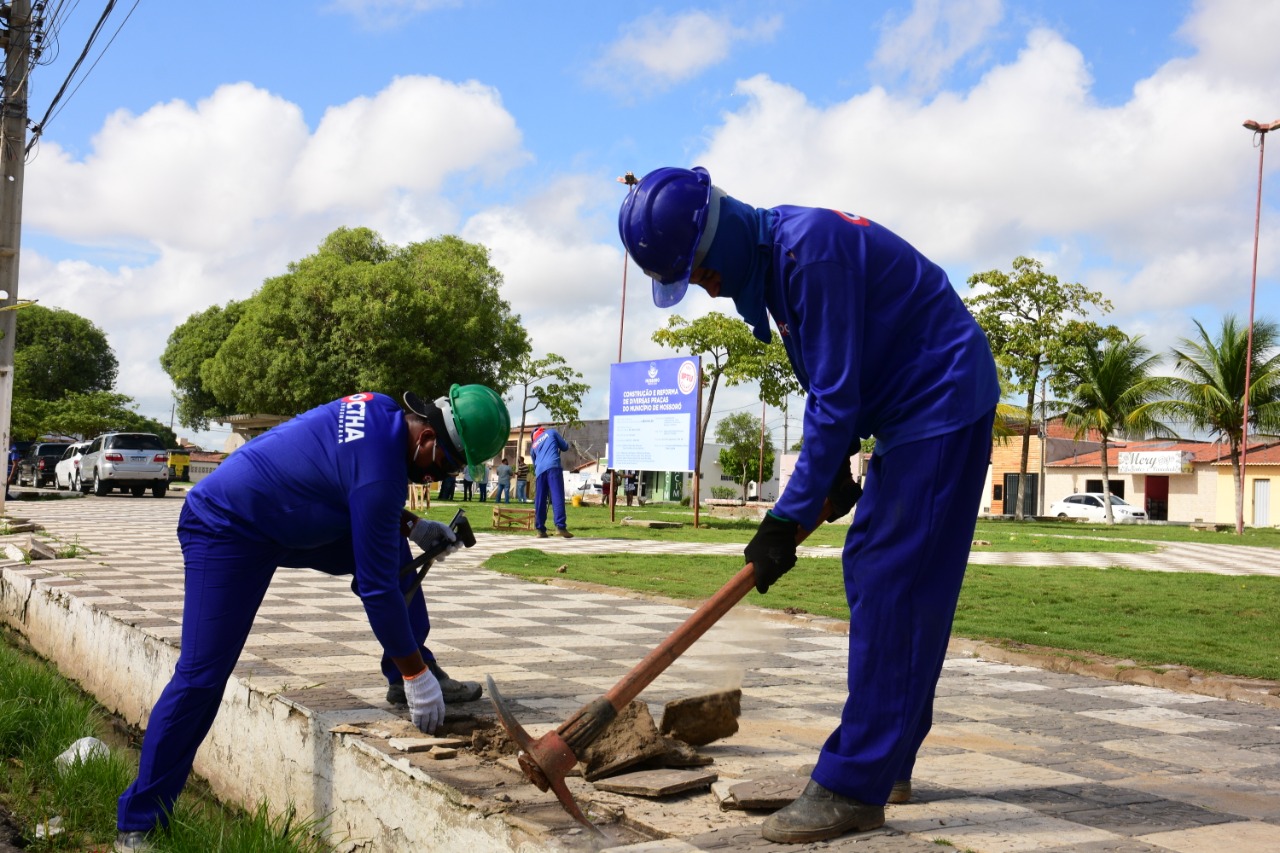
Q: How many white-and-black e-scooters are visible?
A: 0